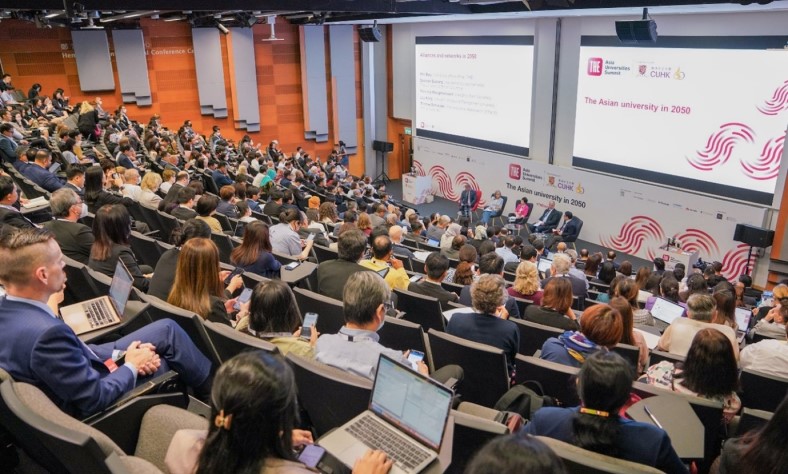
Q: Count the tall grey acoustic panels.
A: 6